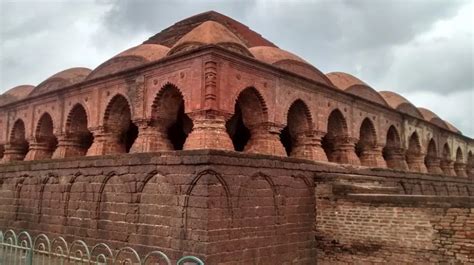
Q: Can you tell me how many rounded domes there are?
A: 9